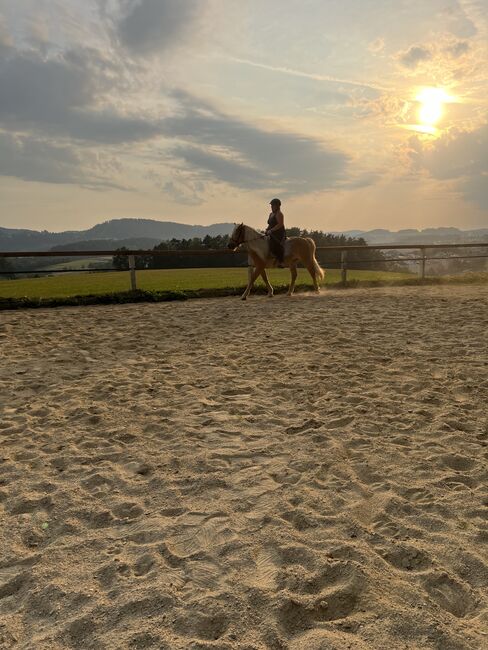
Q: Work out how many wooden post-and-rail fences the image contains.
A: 1